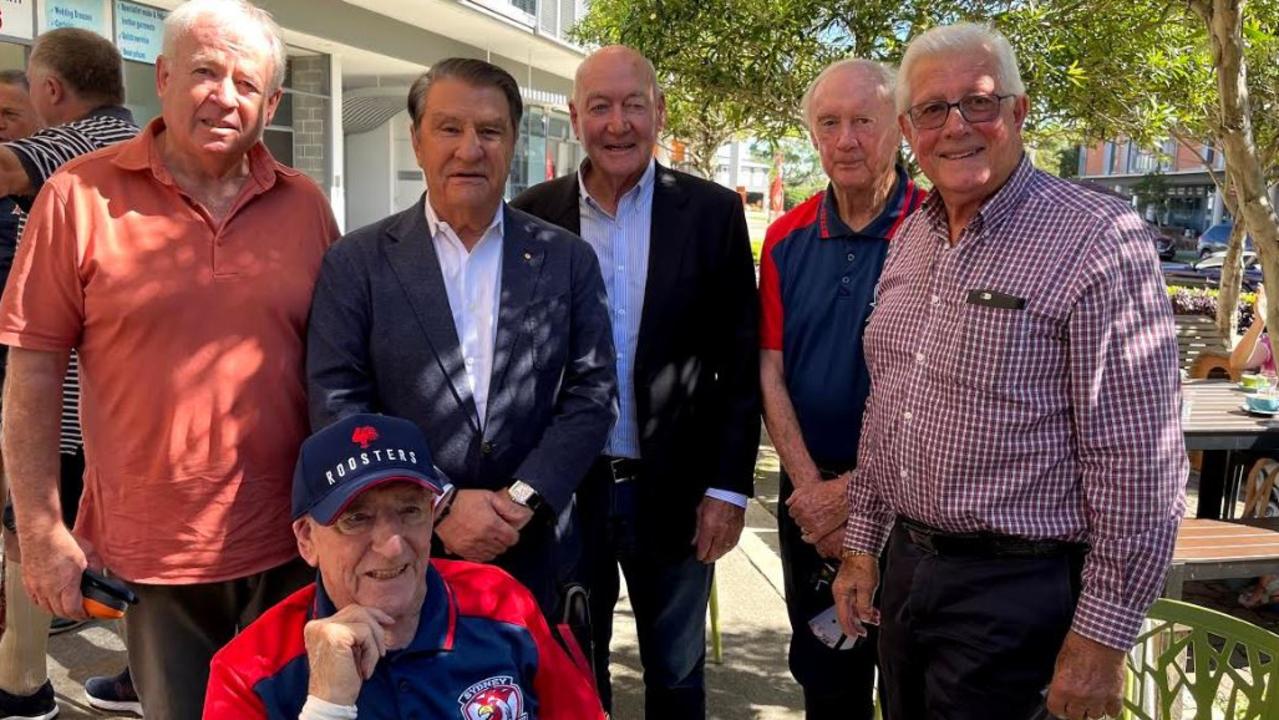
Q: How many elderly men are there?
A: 6